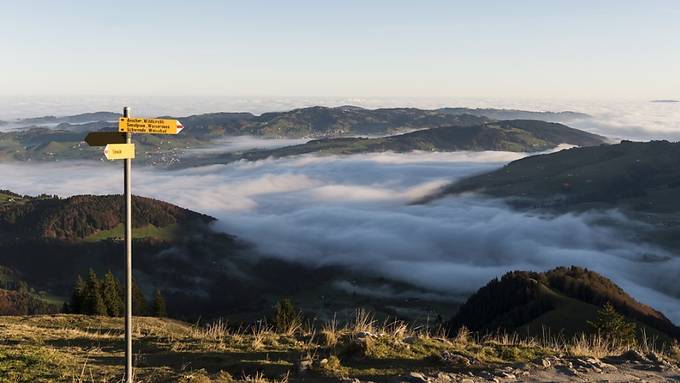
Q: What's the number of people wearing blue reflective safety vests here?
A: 0